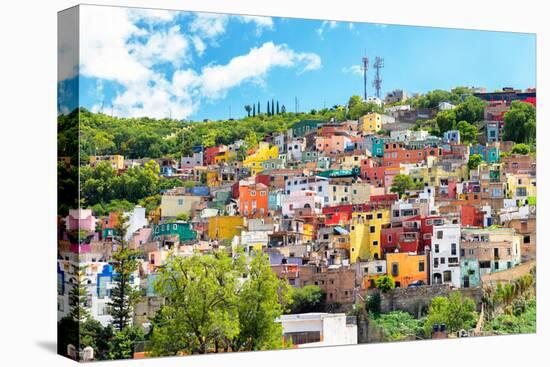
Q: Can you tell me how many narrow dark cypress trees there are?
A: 5